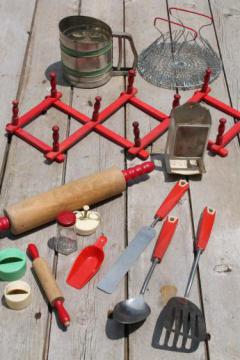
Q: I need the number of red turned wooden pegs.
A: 9